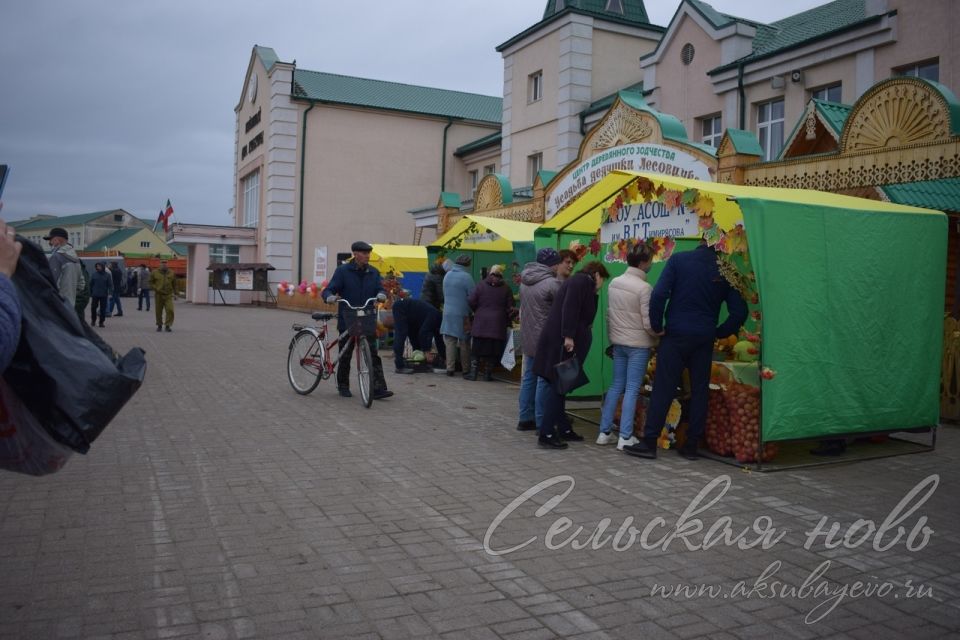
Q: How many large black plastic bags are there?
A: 1